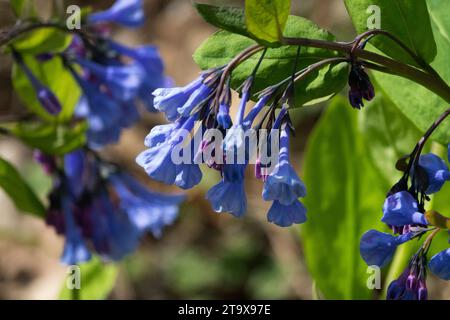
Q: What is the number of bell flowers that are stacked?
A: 2